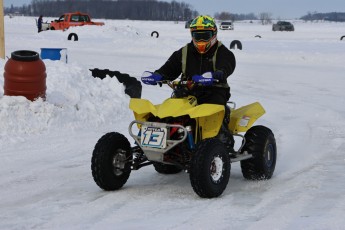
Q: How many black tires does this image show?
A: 9